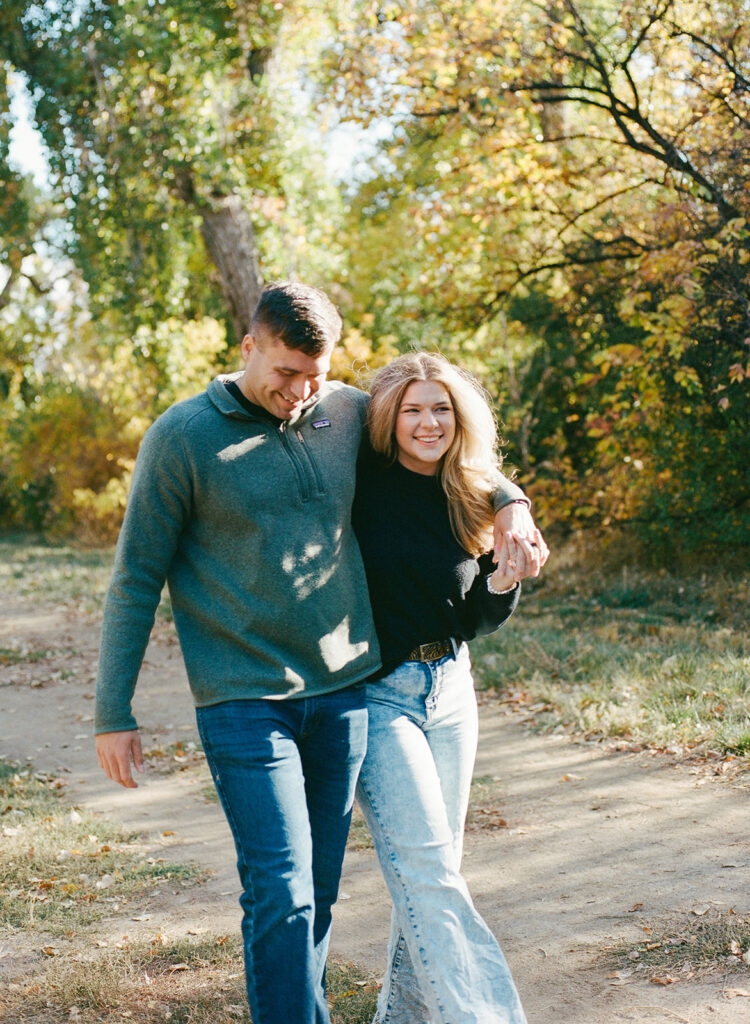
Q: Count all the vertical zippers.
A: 2